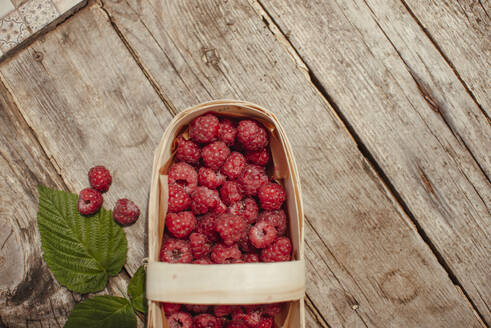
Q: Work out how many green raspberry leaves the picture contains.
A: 3